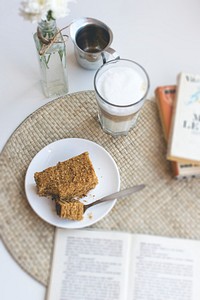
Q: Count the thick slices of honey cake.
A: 1